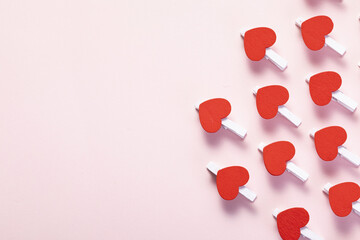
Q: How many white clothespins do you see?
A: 10